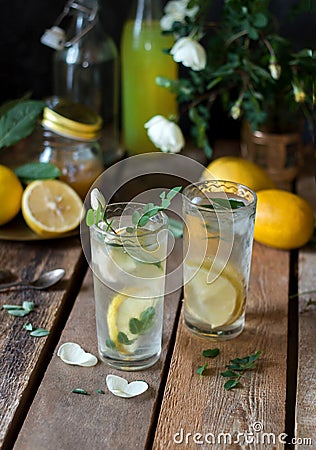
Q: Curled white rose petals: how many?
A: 2